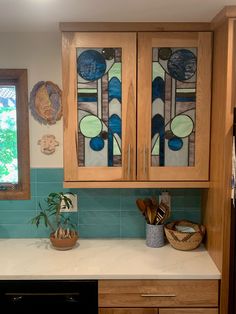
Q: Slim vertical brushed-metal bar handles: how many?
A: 2